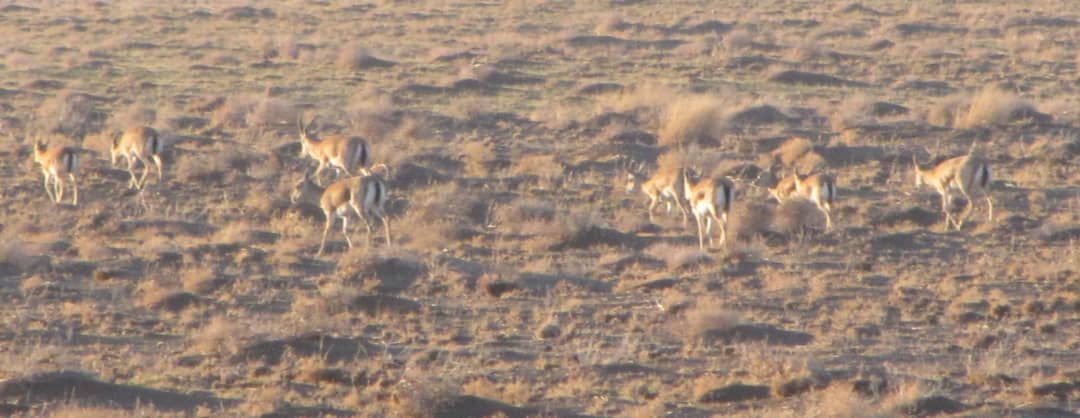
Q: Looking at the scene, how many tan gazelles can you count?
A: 9